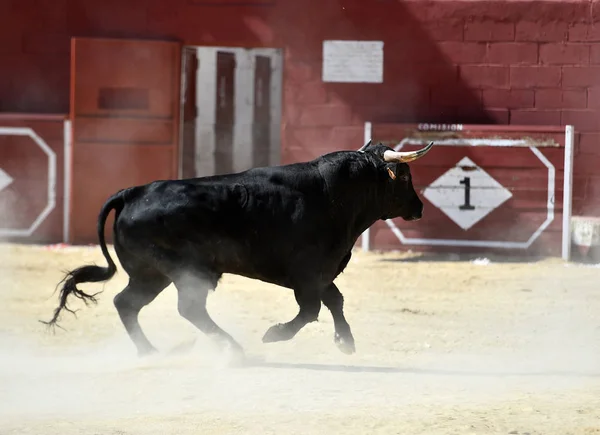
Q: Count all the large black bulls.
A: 1